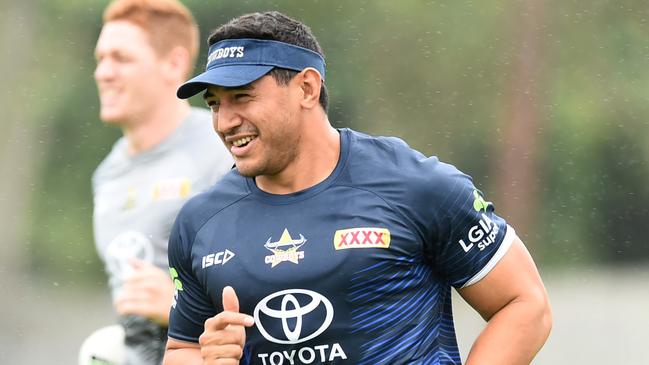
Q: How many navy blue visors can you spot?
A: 1